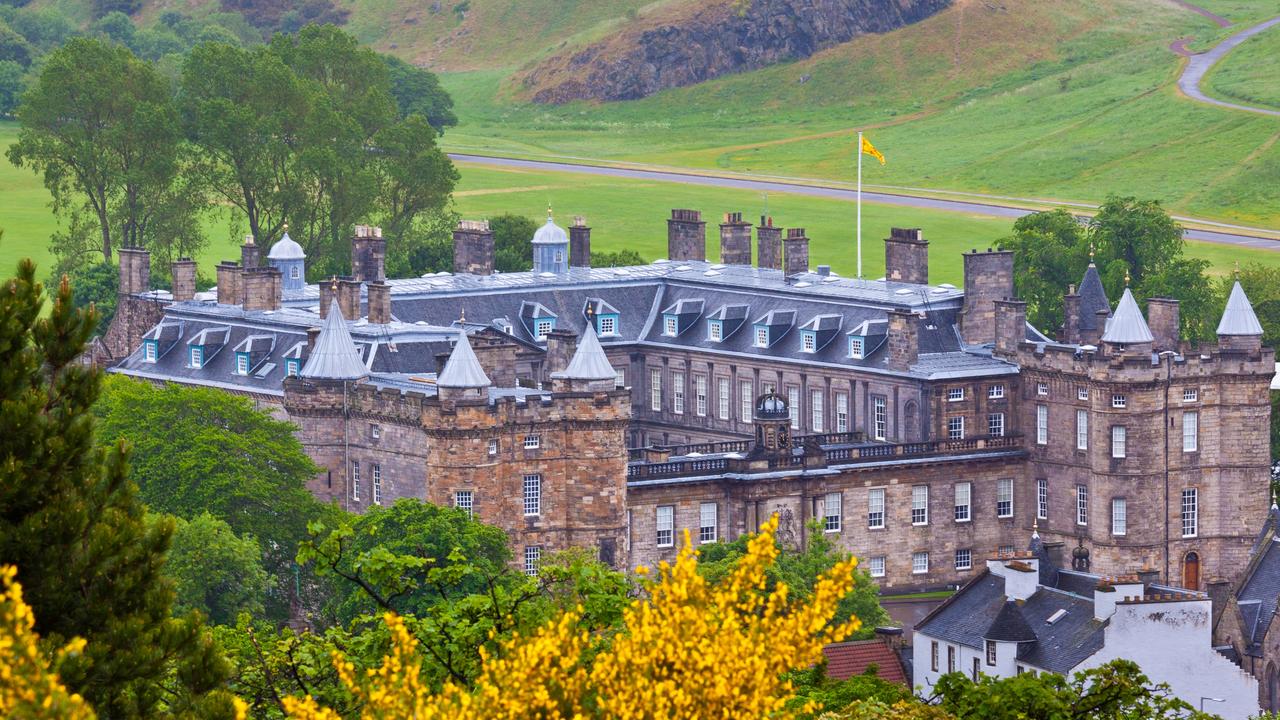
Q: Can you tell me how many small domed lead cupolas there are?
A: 2